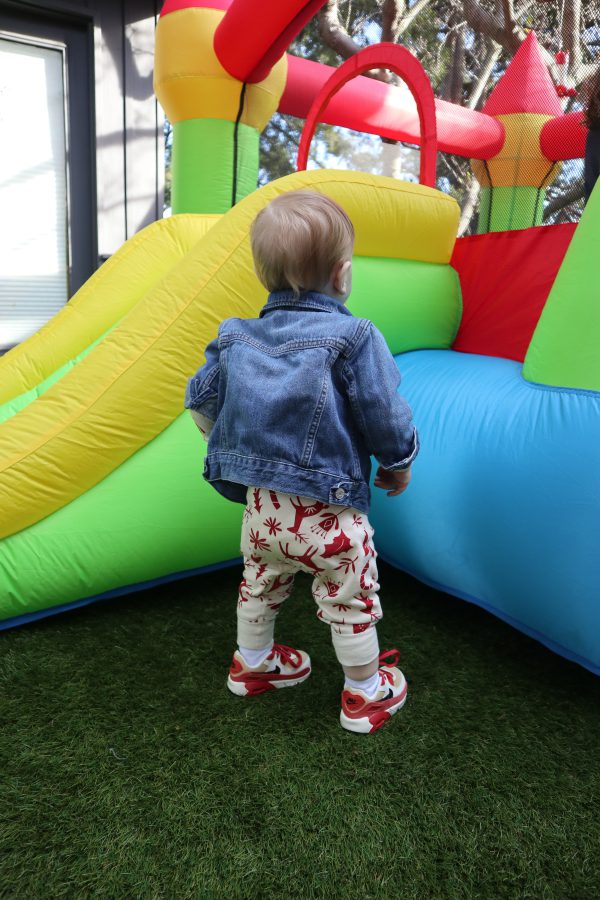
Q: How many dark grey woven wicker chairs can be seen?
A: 0